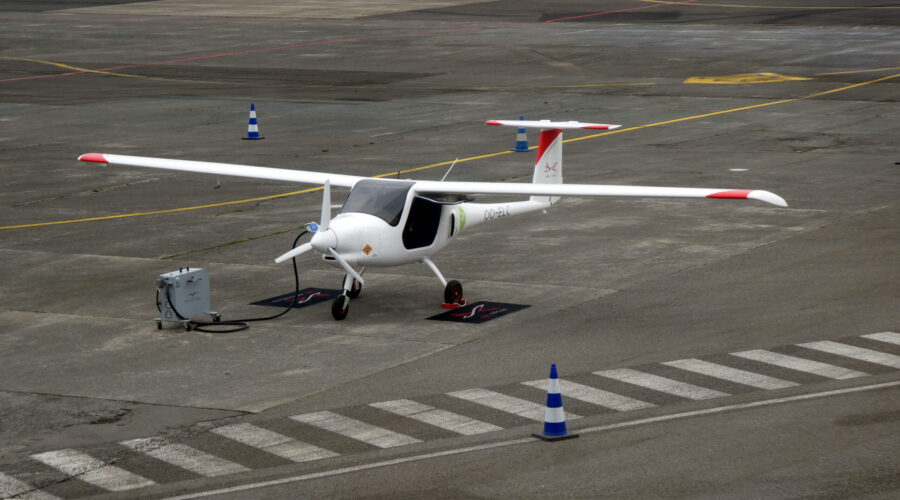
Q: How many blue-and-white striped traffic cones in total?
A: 3